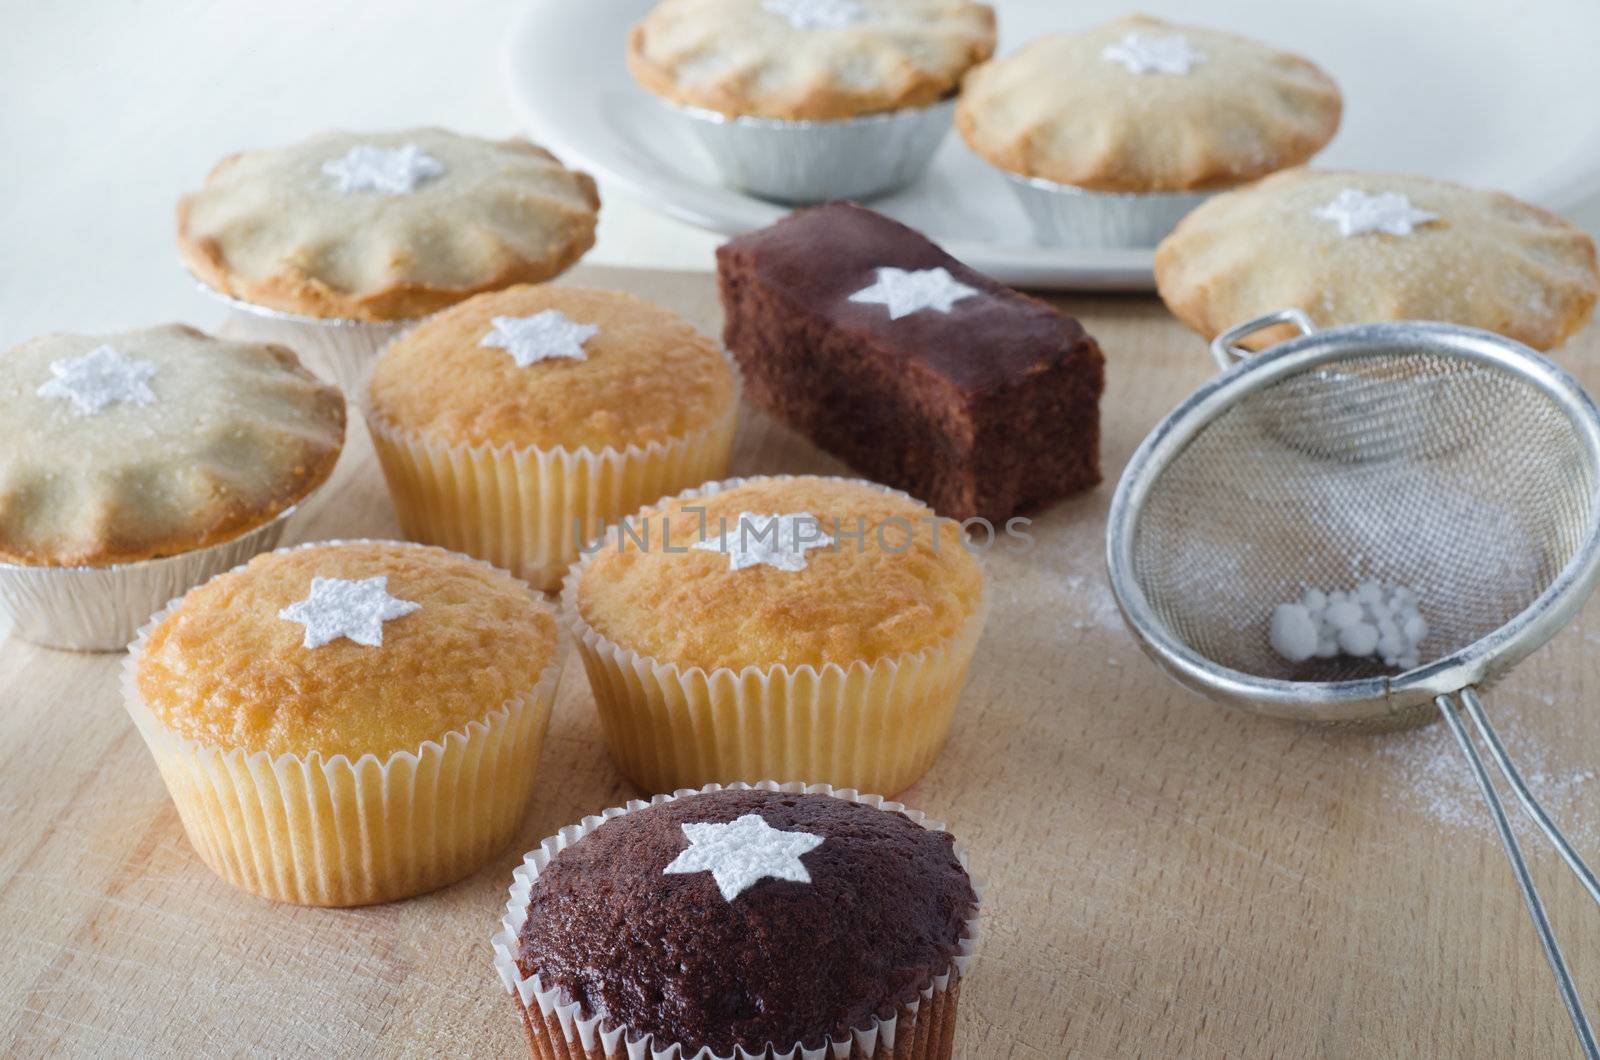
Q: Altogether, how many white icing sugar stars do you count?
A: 10